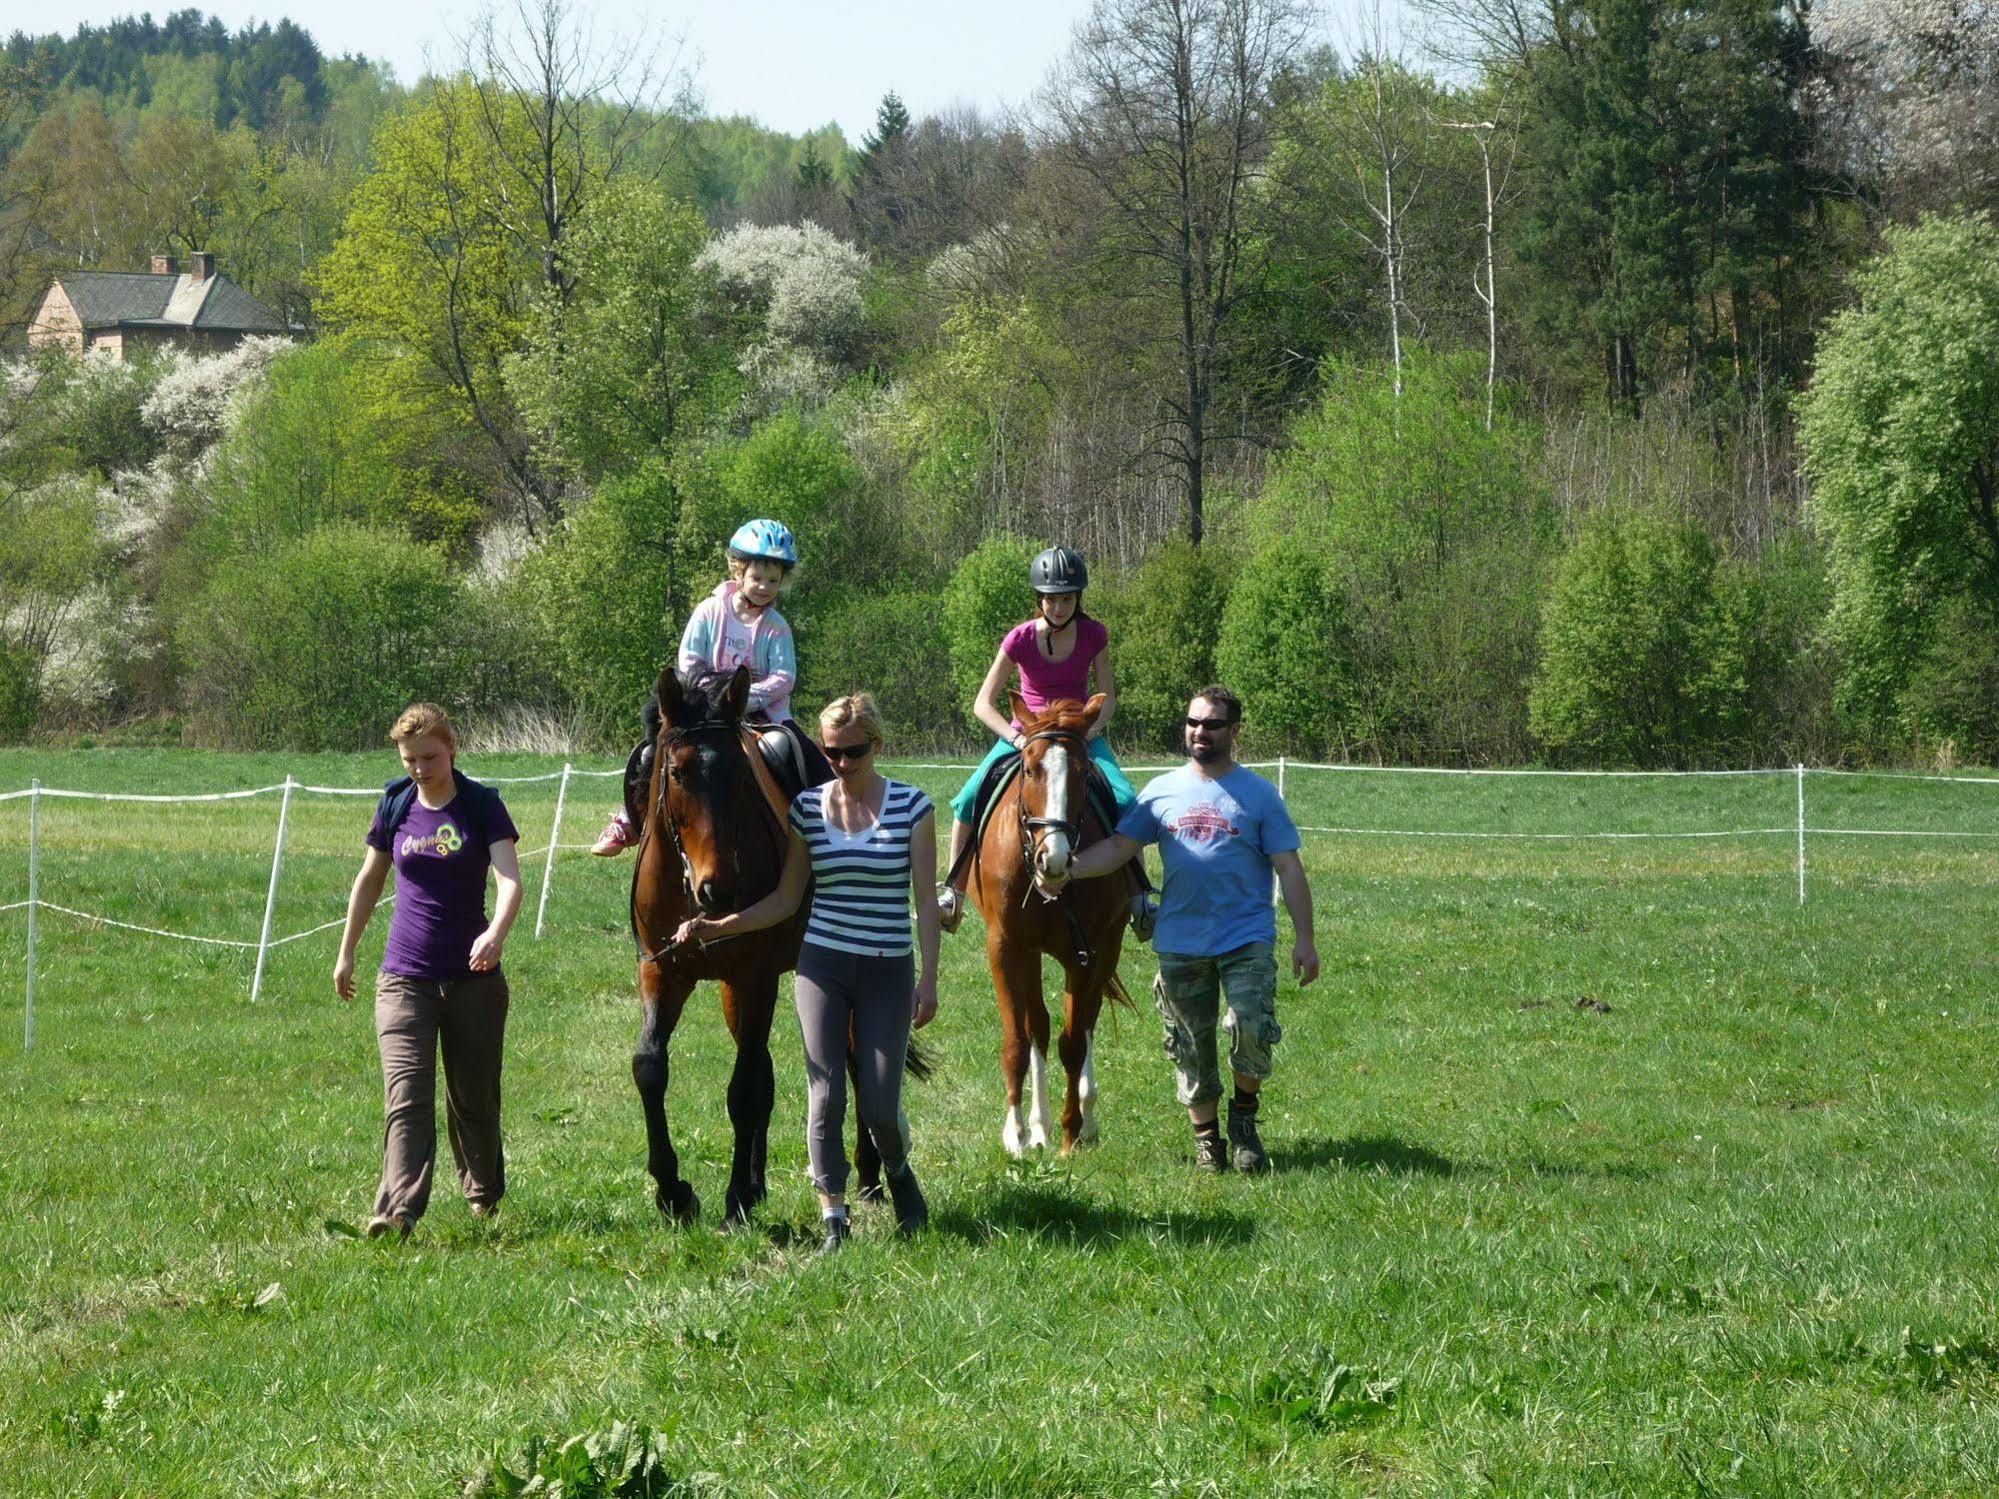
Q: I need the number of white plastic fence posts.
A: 5